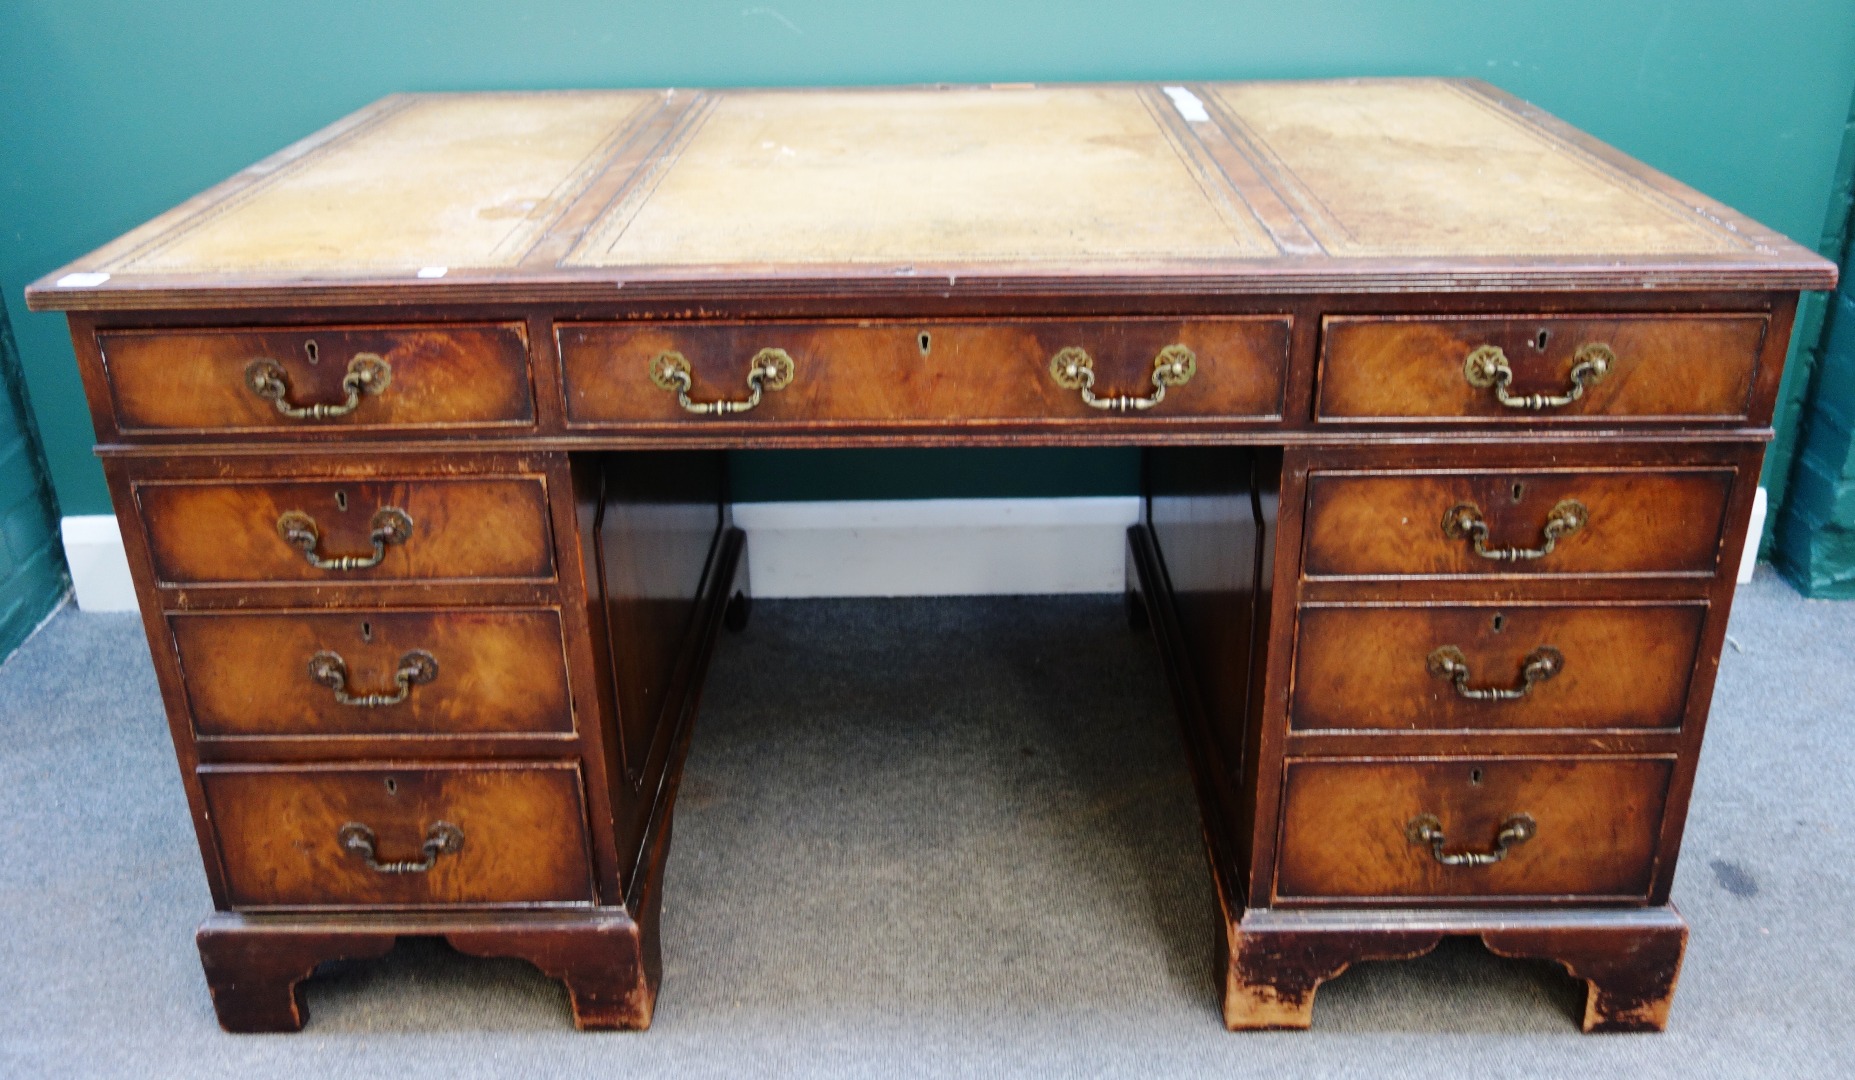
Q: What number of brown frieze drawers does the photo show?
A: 3